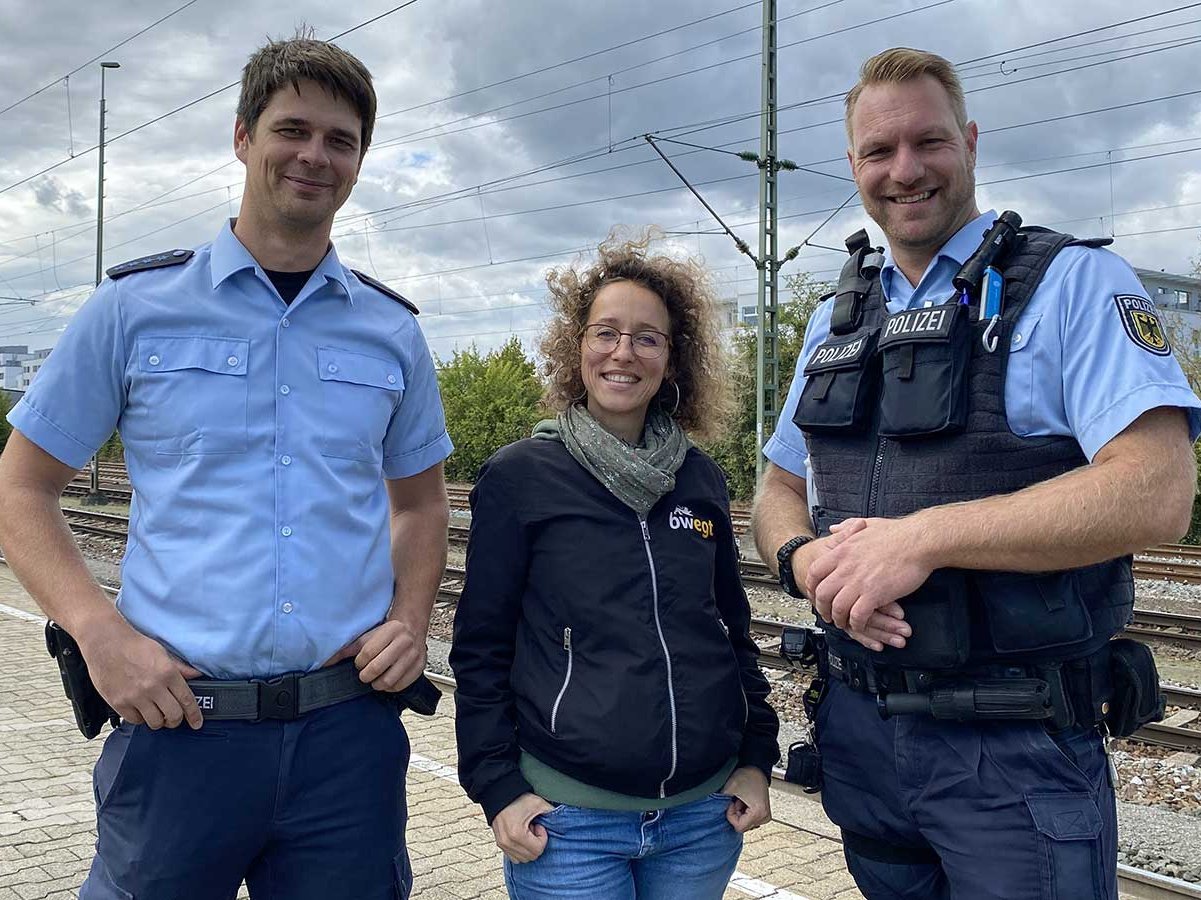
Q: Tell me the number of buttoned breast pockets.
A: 3